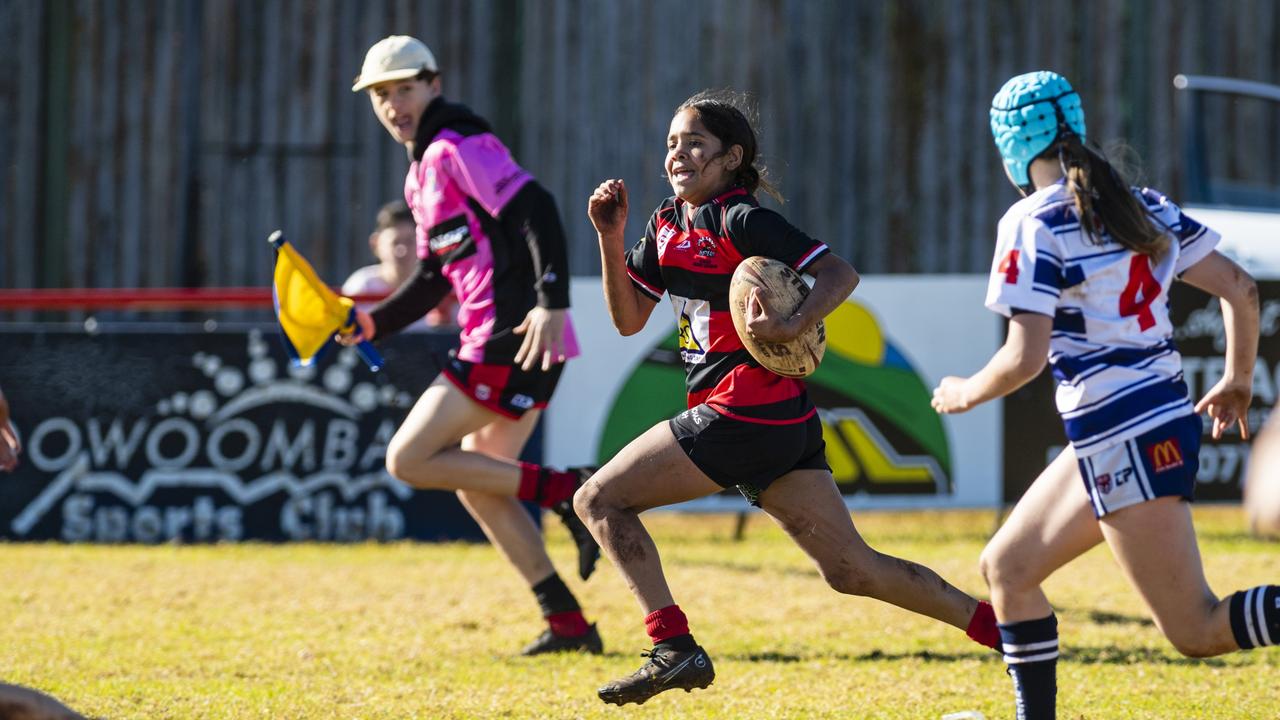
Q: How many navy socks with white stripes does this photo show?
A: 2